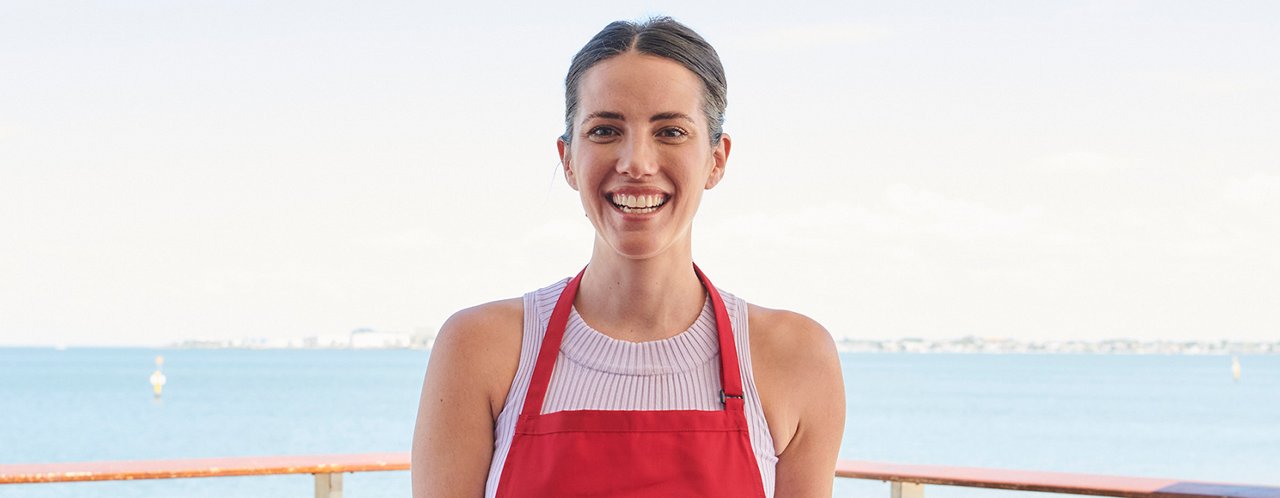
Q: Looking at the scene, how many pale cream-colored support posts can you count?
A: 2